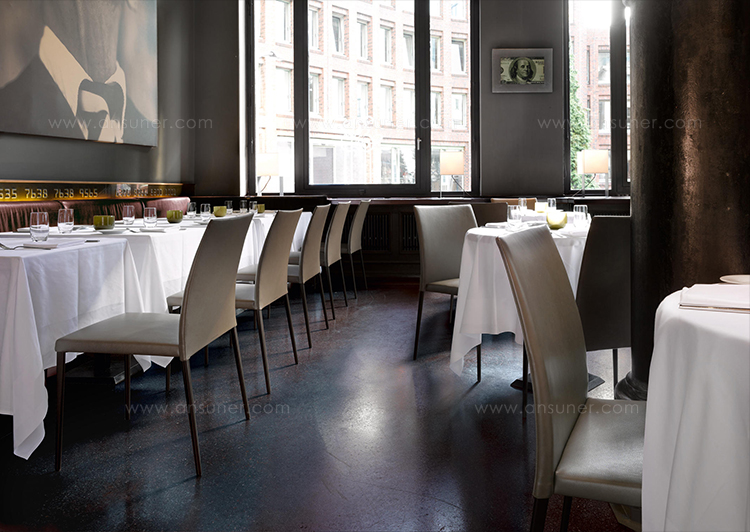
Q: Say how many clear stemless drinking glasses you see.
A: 13